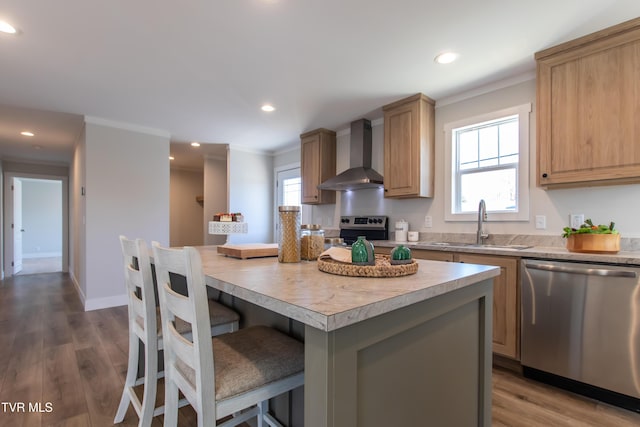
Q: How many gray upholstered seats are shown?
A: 2